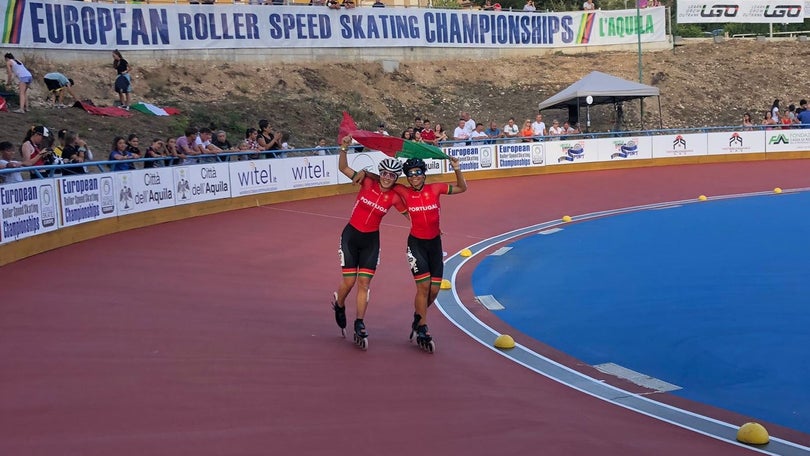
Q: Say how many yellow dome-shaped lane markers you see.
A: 7